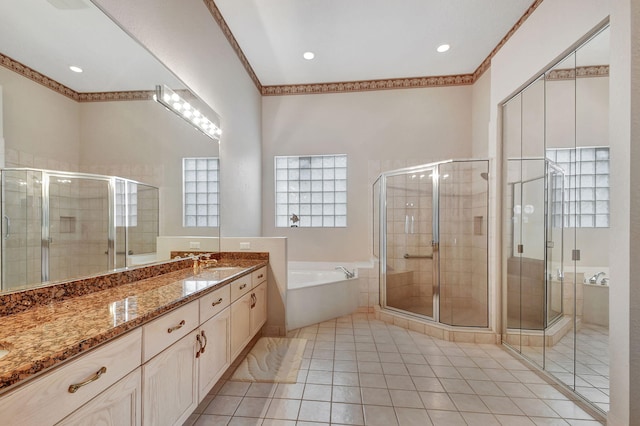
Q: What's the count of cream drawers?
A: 5